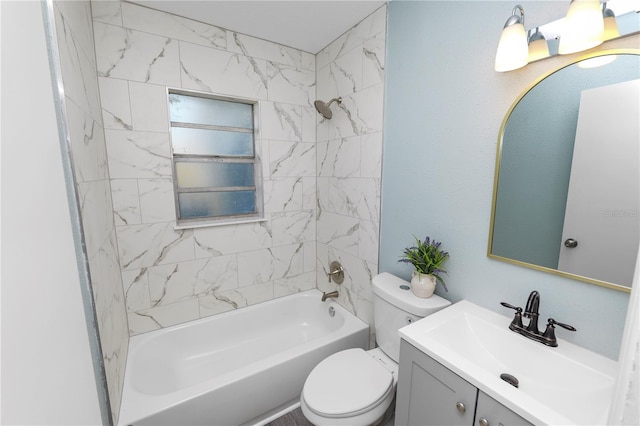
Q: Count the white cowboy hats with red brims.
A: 0